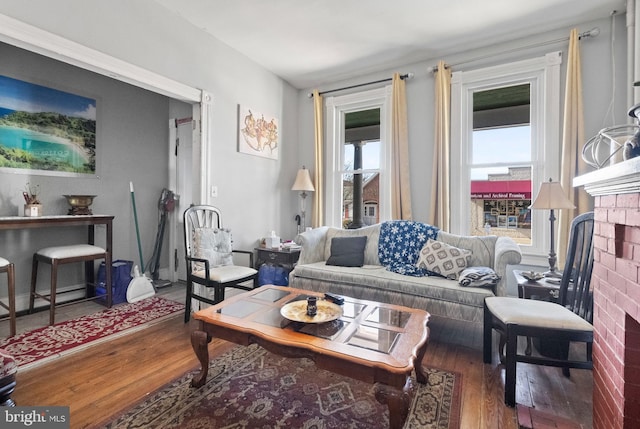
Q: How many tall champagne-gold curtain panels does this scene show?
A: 4